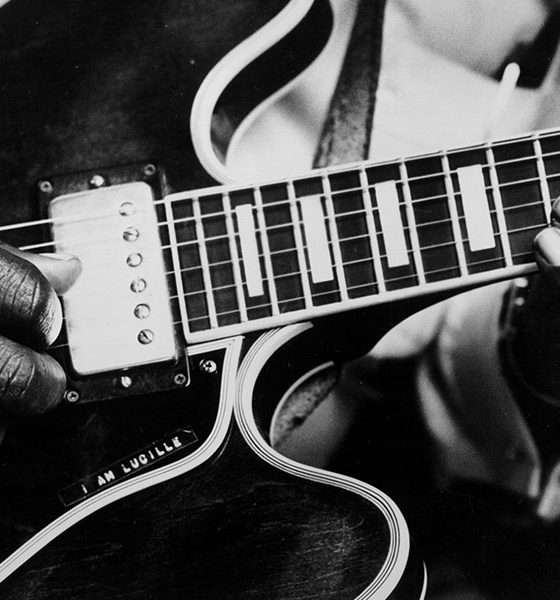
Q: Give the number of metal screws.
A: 13